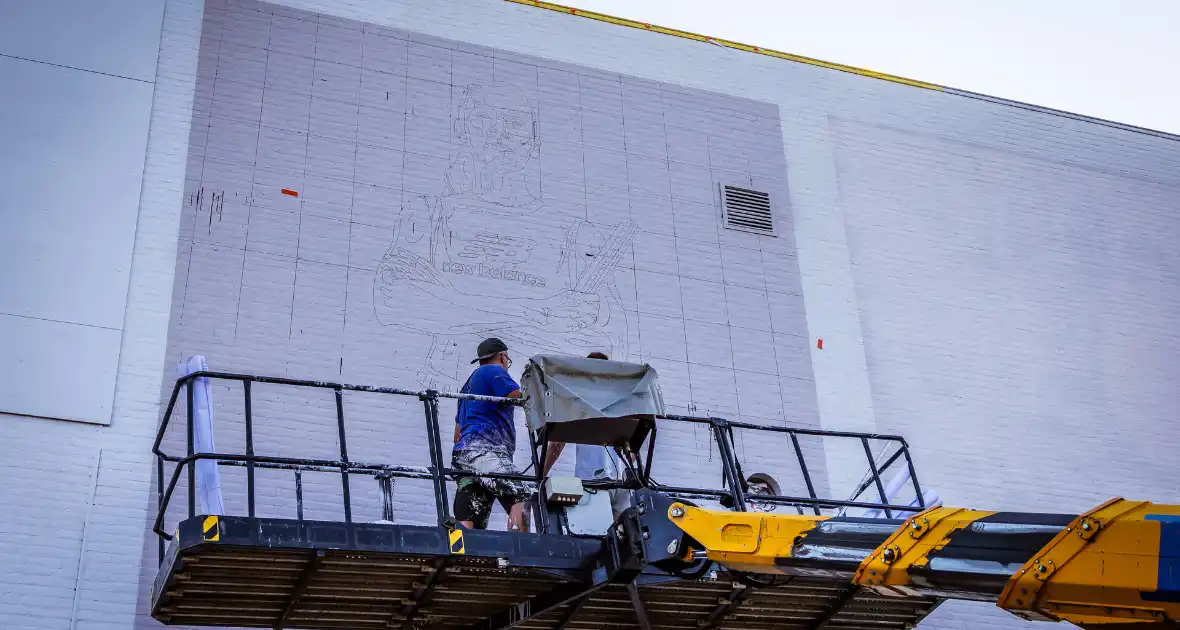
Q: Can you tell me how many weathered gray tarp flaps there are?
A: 1